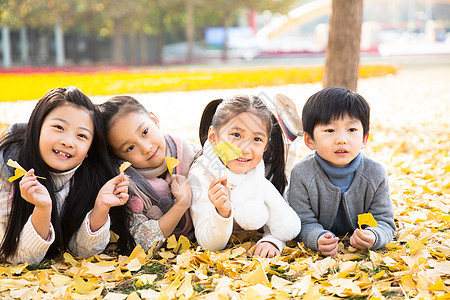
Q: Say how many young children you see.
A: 4